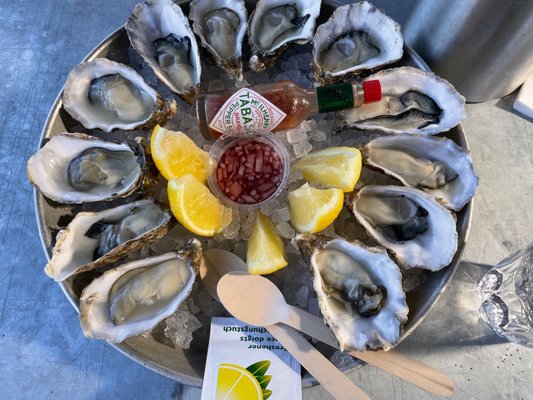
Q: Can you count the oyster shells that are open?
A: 12